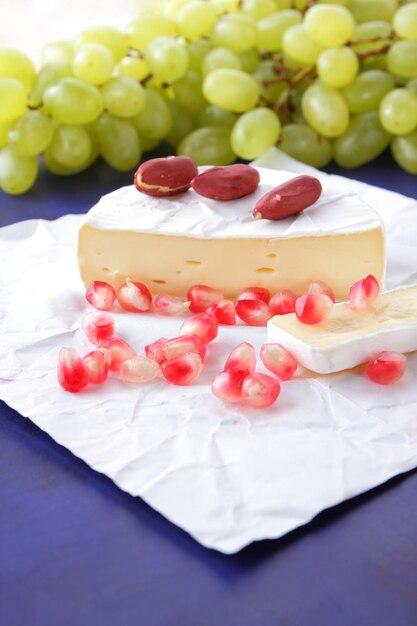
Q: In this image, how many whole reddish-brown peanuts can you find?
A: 3